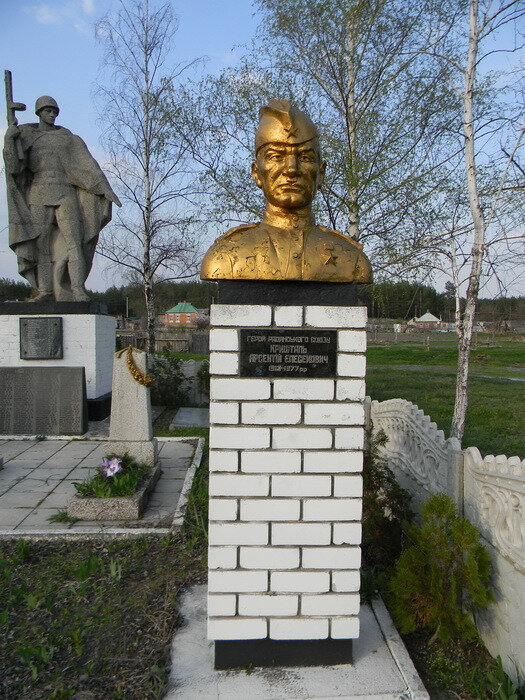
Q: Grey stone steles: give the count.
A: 1